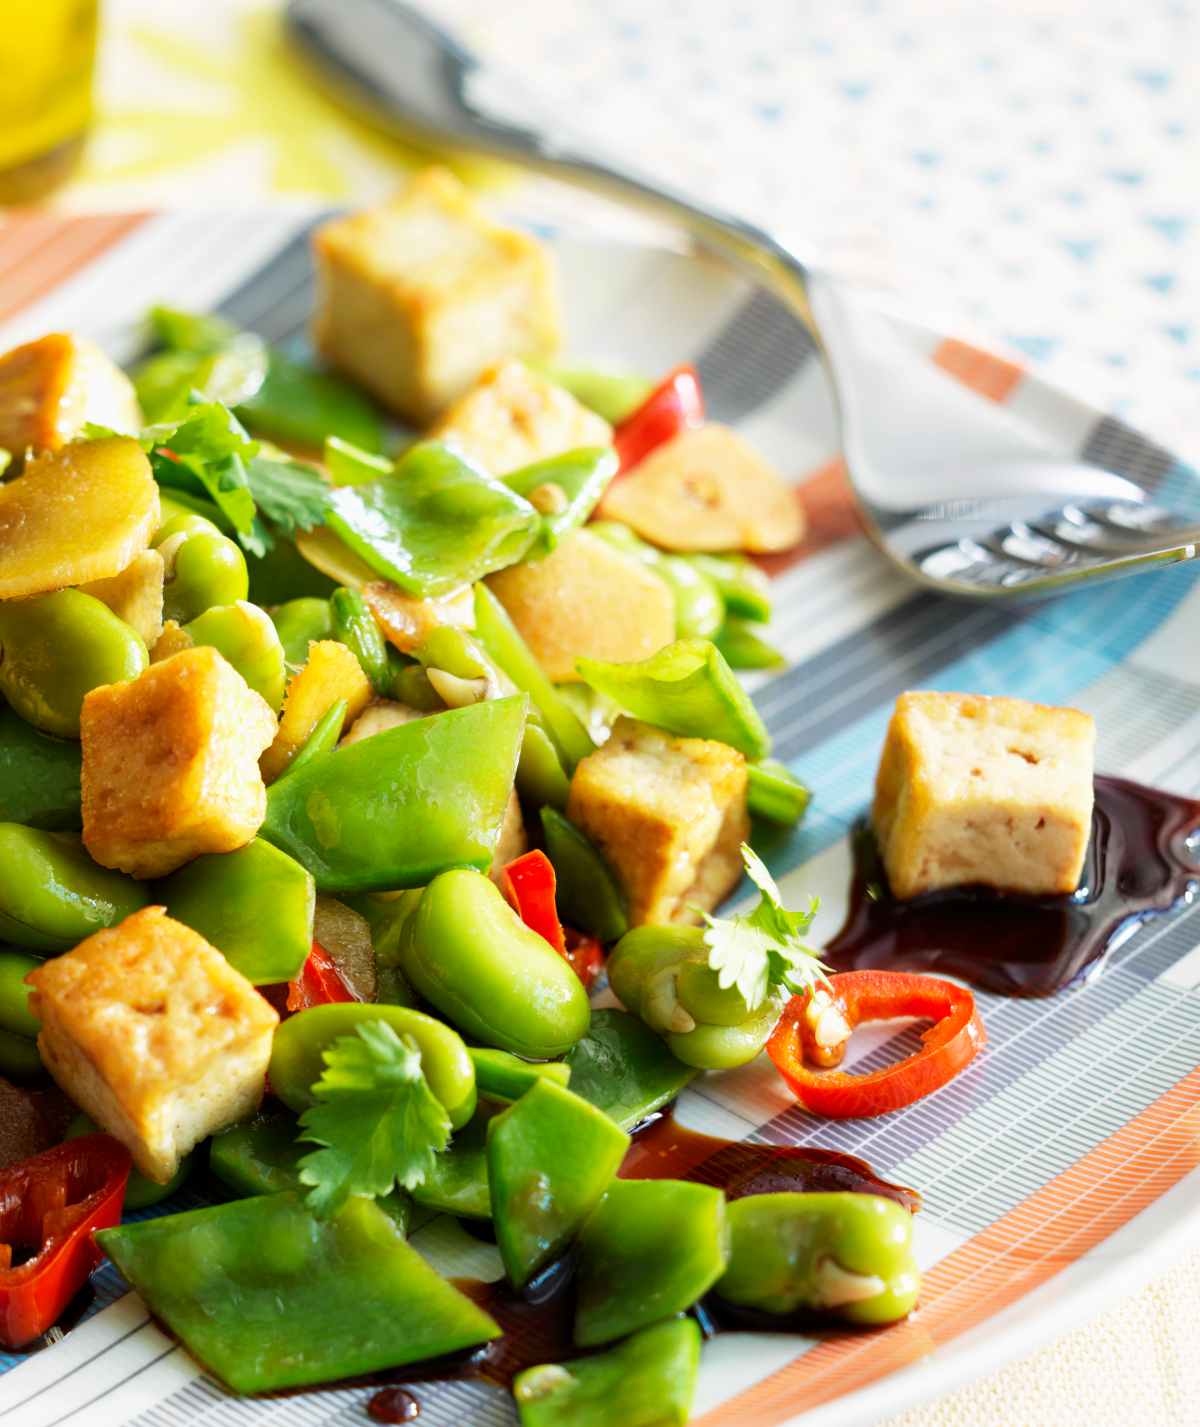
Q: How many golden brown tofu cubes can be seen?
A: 7